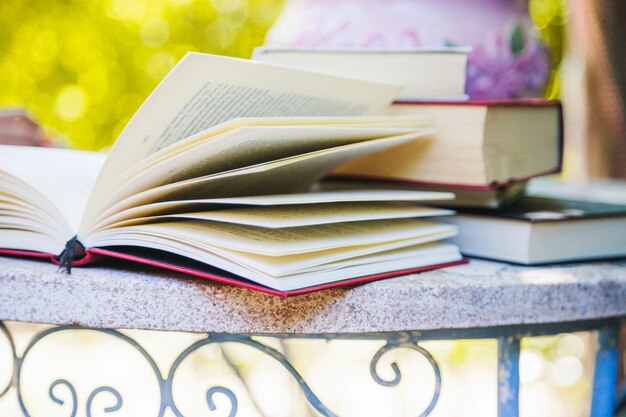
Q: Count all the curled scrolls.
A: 4